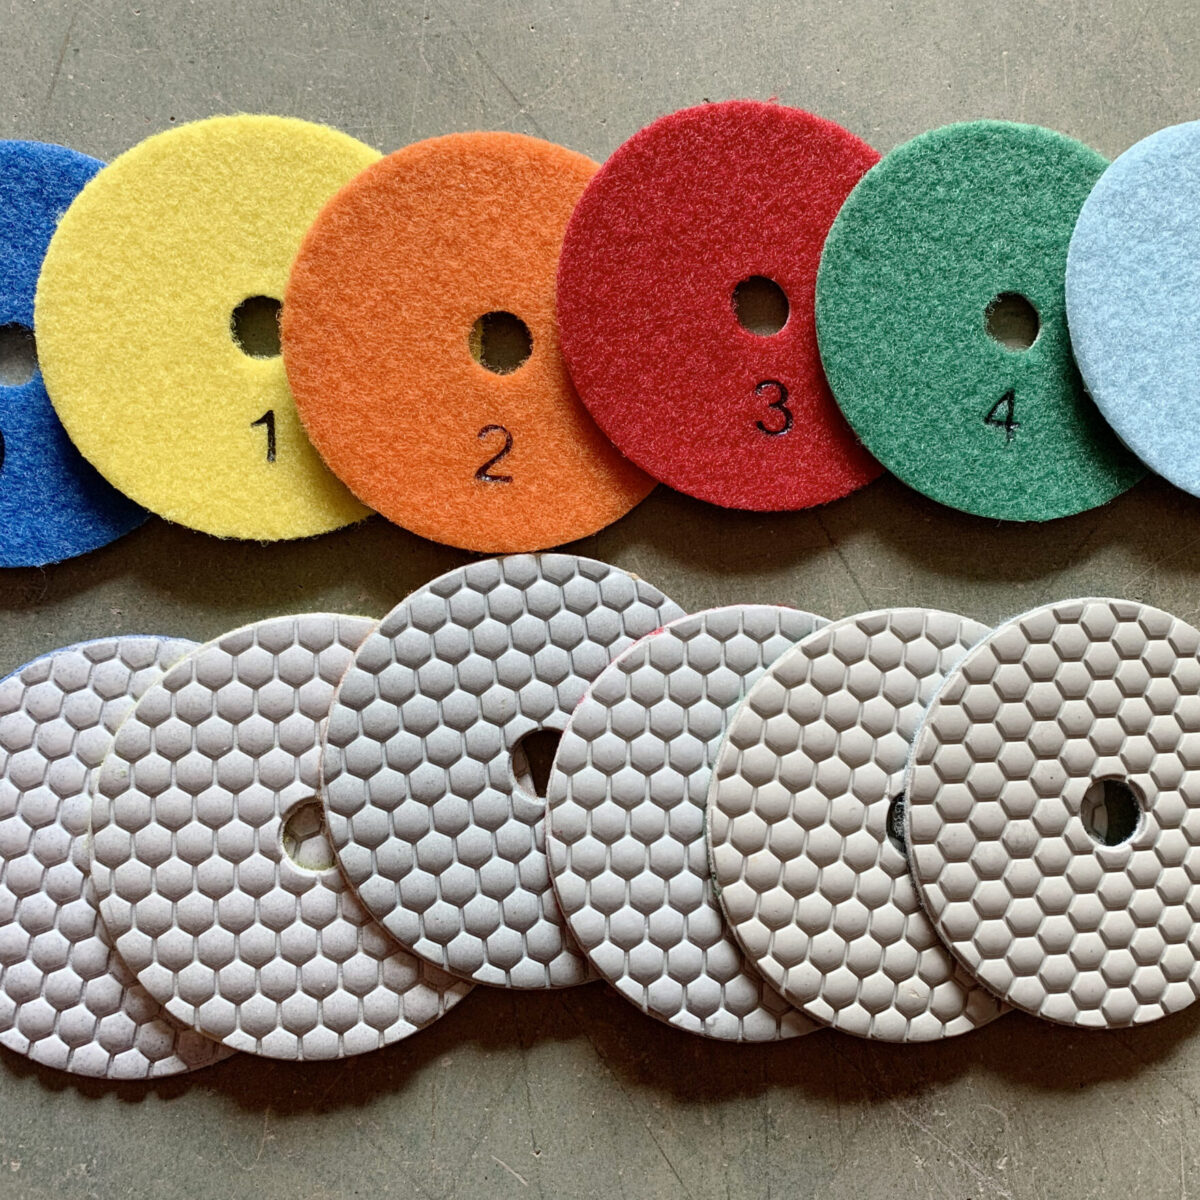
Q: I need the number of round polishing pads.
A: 12